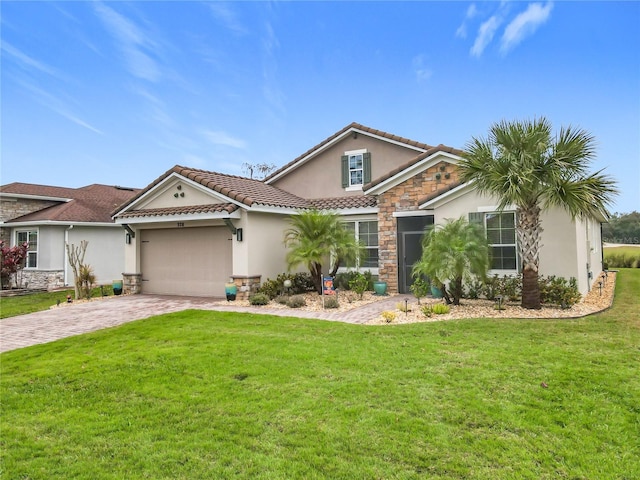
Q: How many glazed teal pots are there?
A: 4